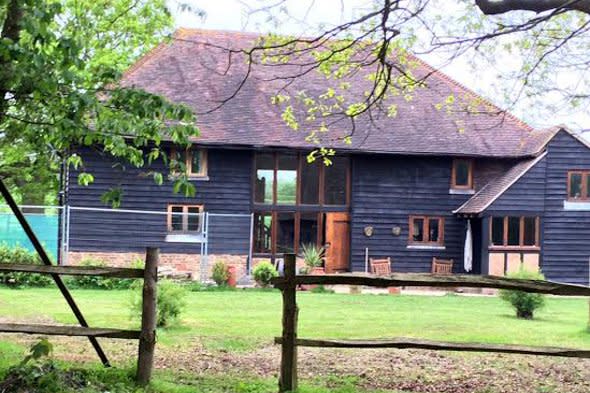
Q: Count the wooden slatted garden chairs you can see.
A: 2